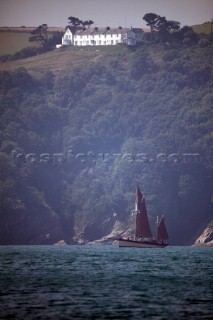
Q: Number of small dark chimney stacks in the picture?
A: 4